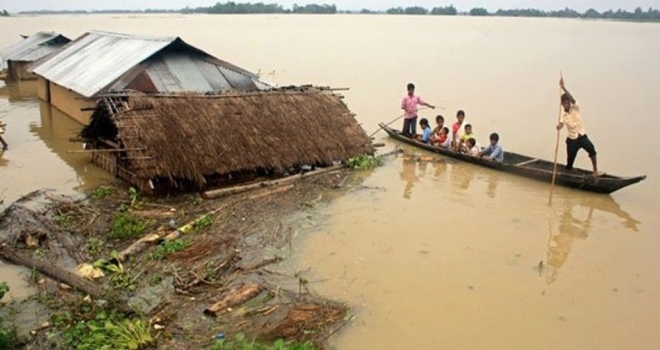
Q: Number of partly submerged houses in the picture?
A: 3